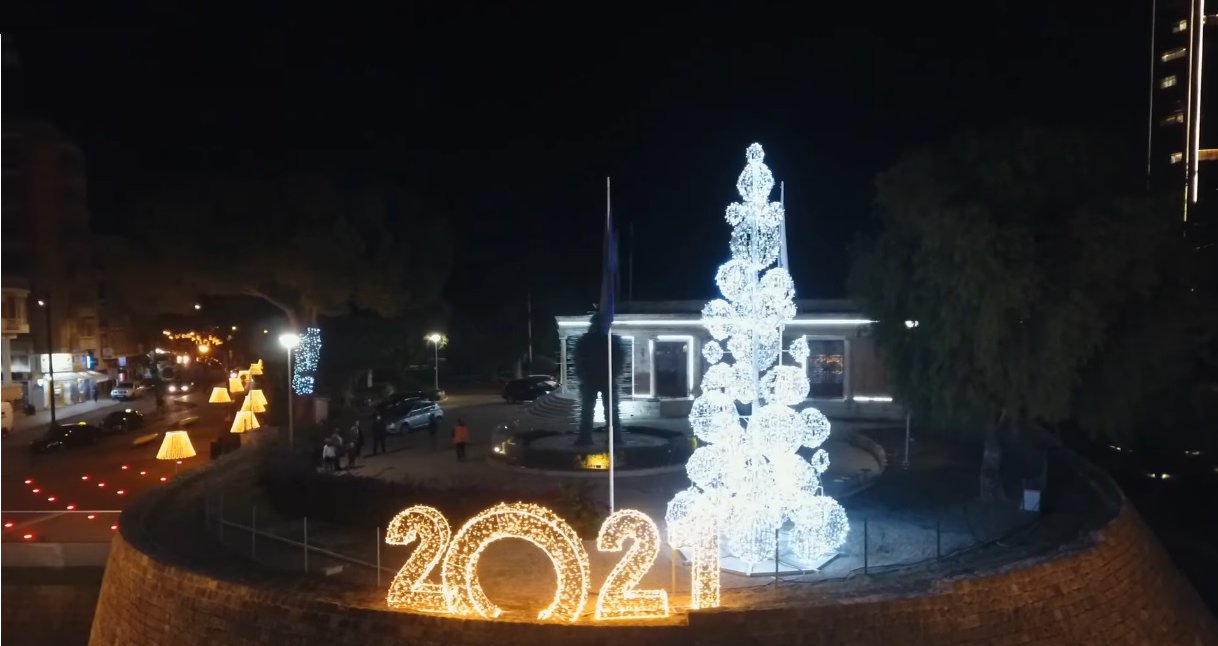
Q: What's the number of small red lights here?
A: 15